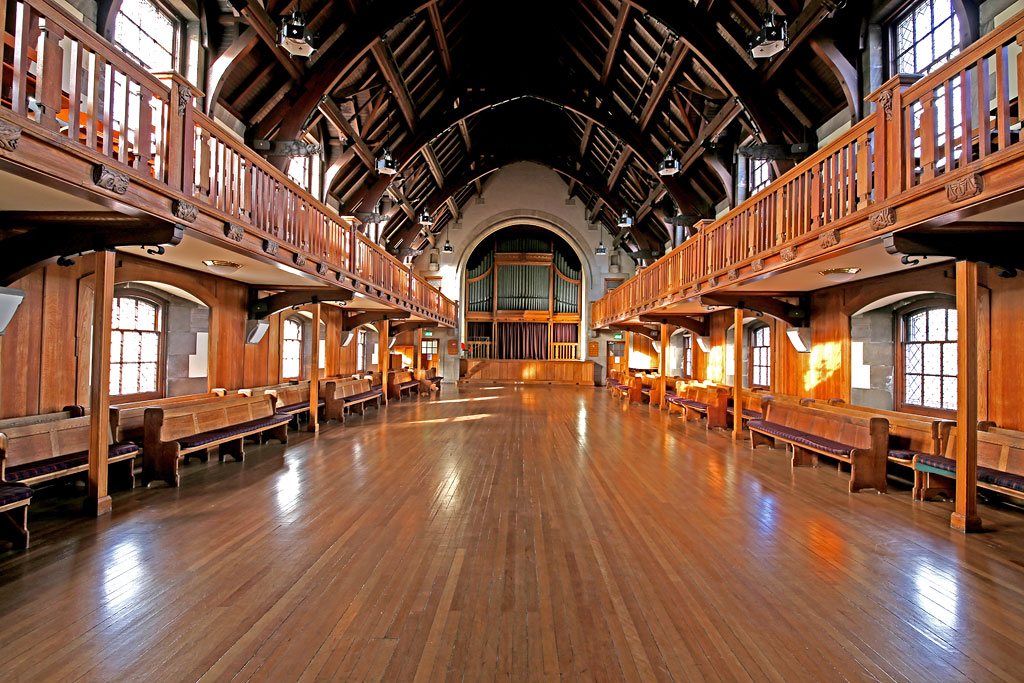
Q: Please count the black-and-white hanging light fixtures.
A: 8